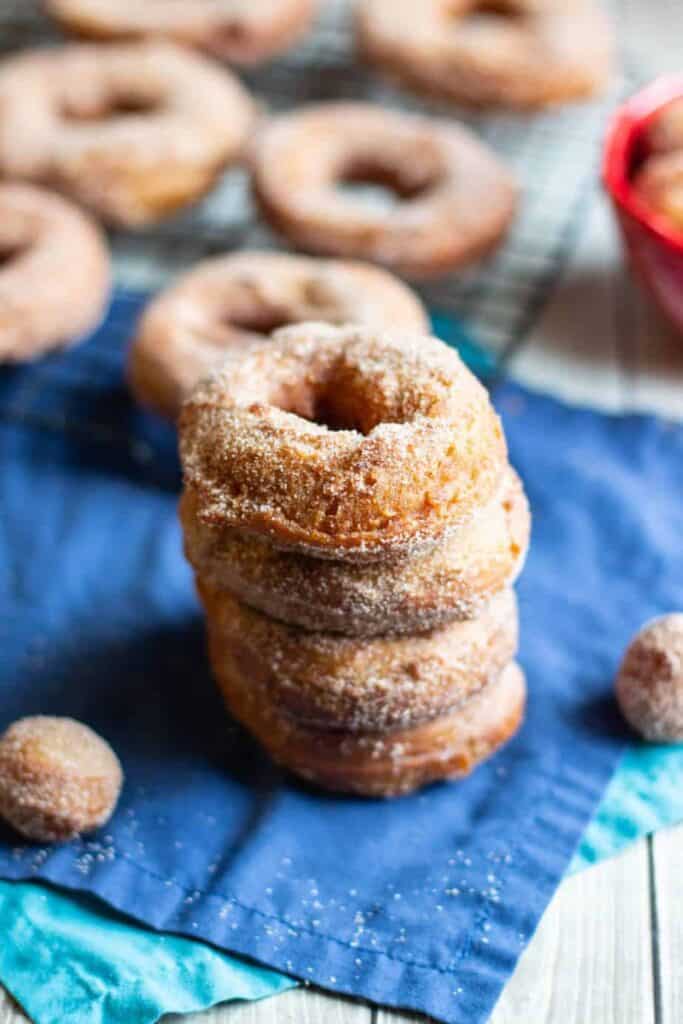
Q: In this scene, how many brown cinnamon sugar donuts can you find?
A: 10